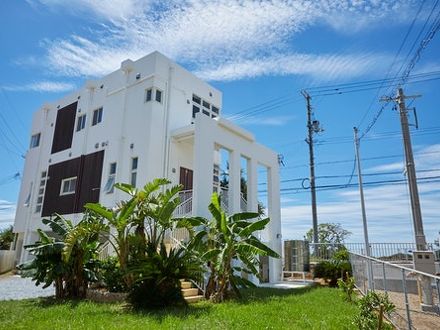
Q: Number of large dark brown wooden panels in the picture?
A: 2